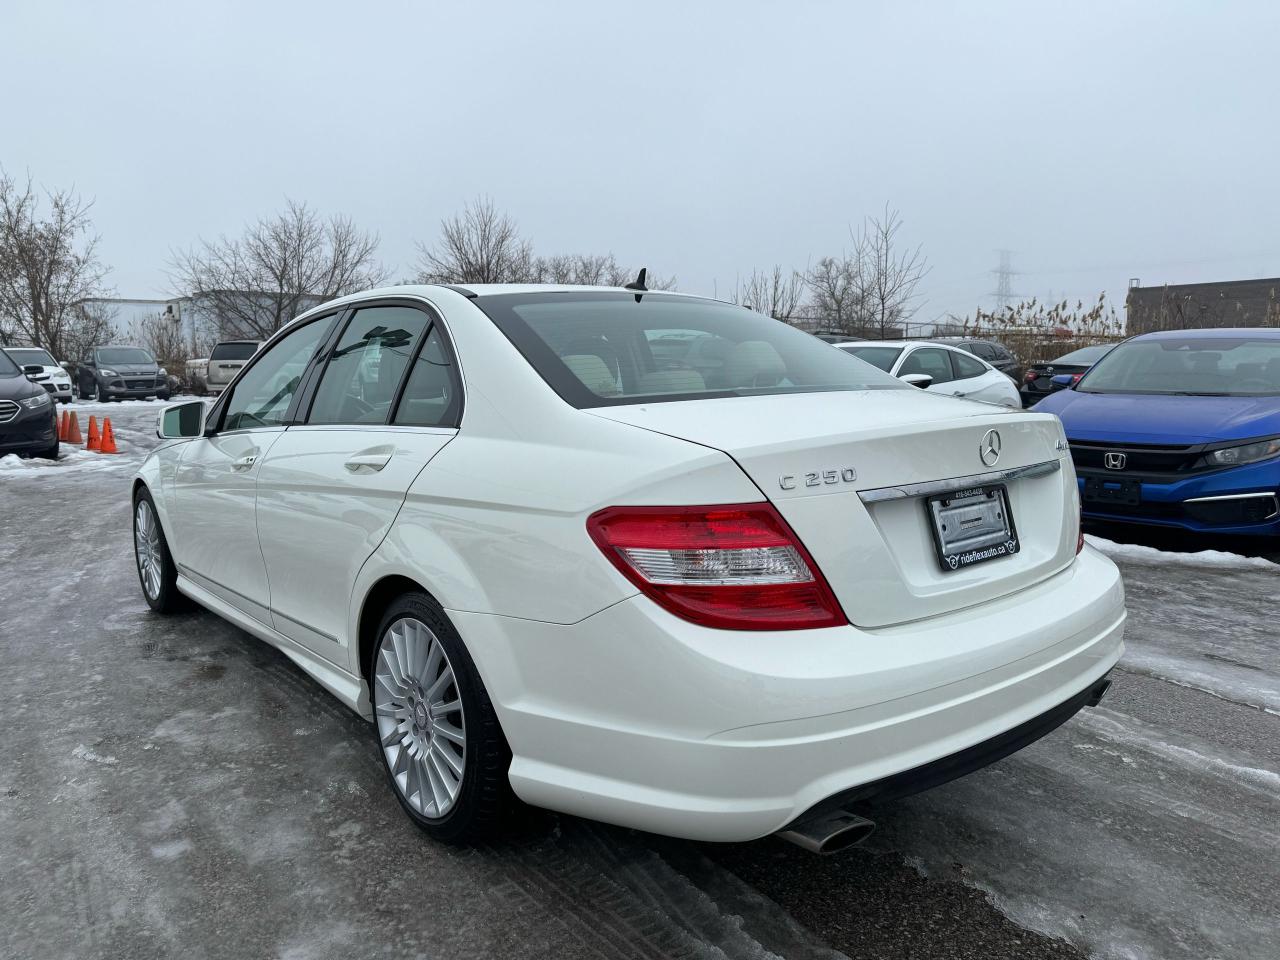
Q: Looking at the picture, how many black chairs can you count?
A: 0